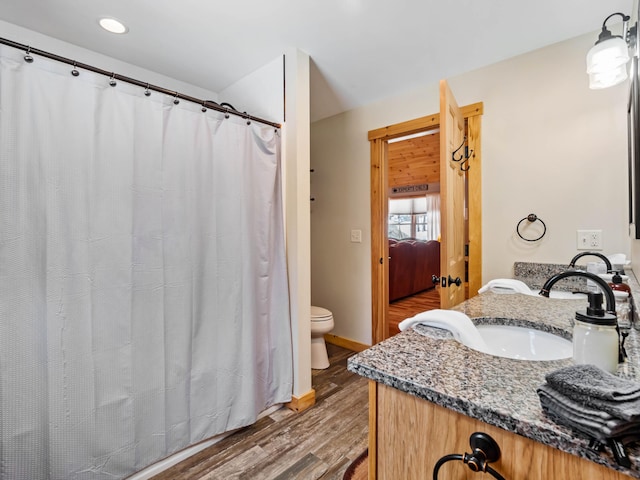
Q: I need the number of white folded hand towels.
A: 2